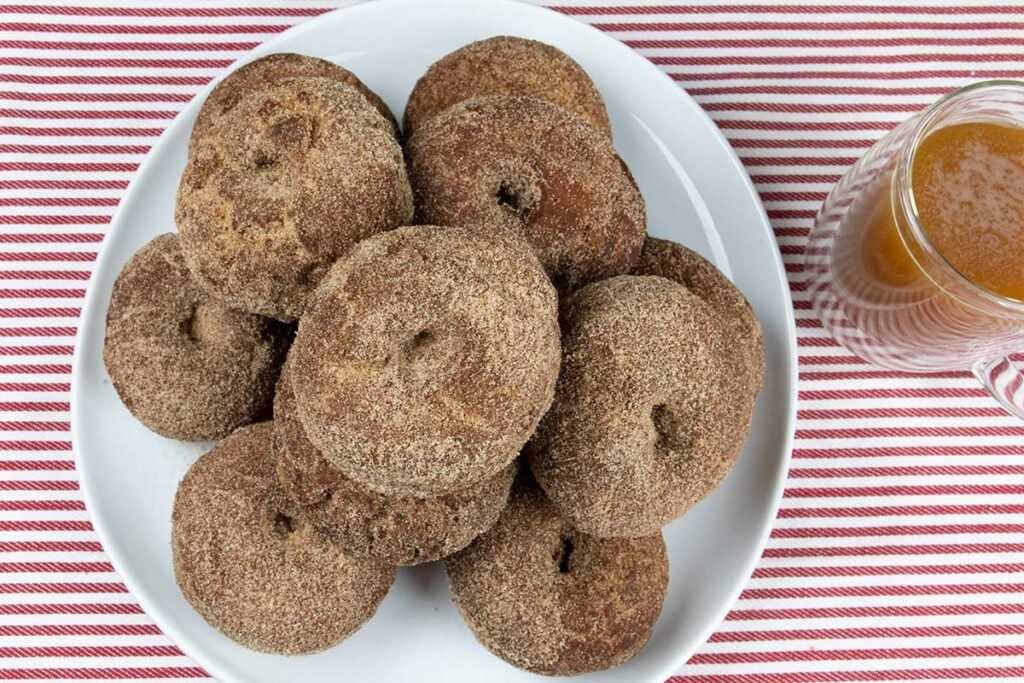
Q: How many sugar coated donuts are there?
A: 11